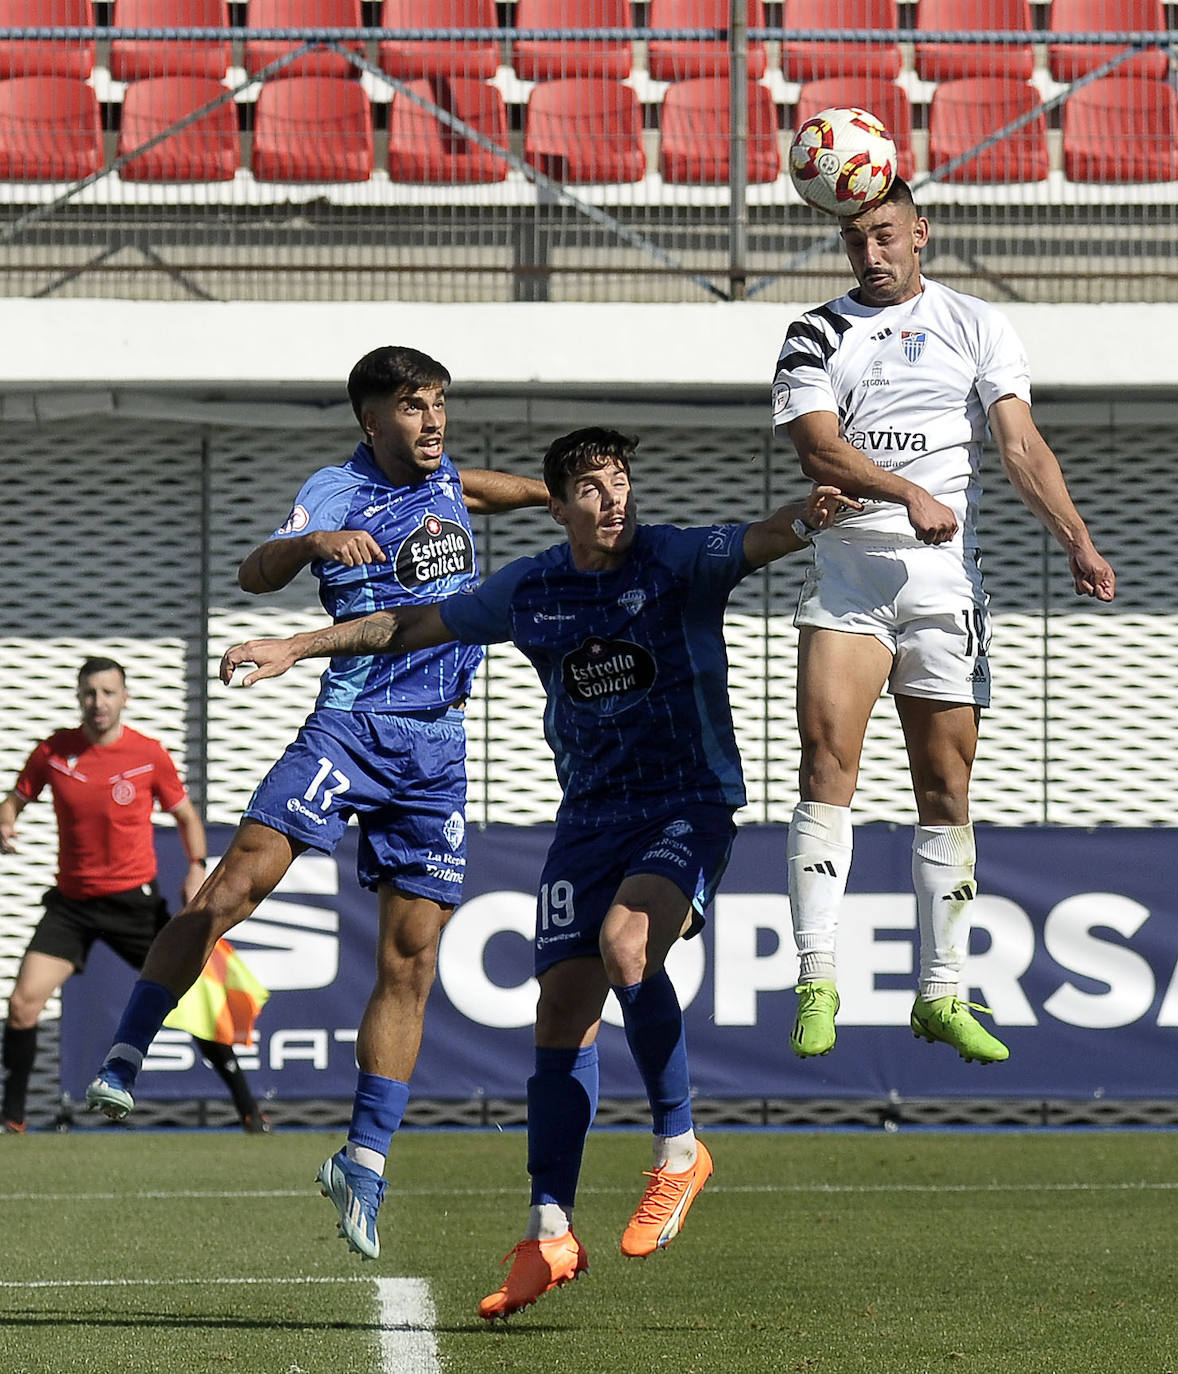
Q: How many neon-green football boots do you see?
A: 2